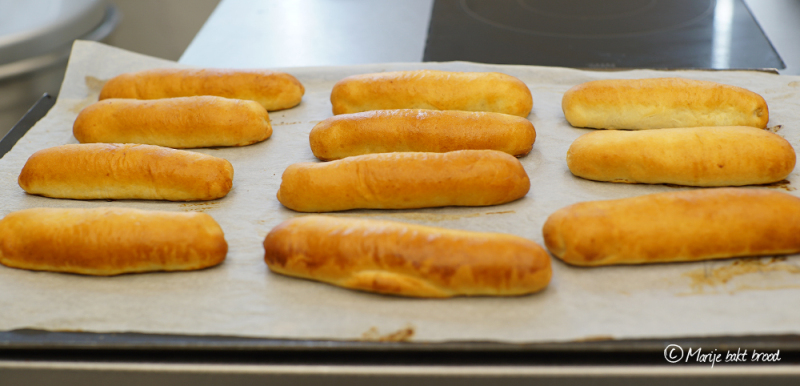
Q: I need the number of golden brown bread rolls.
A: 11